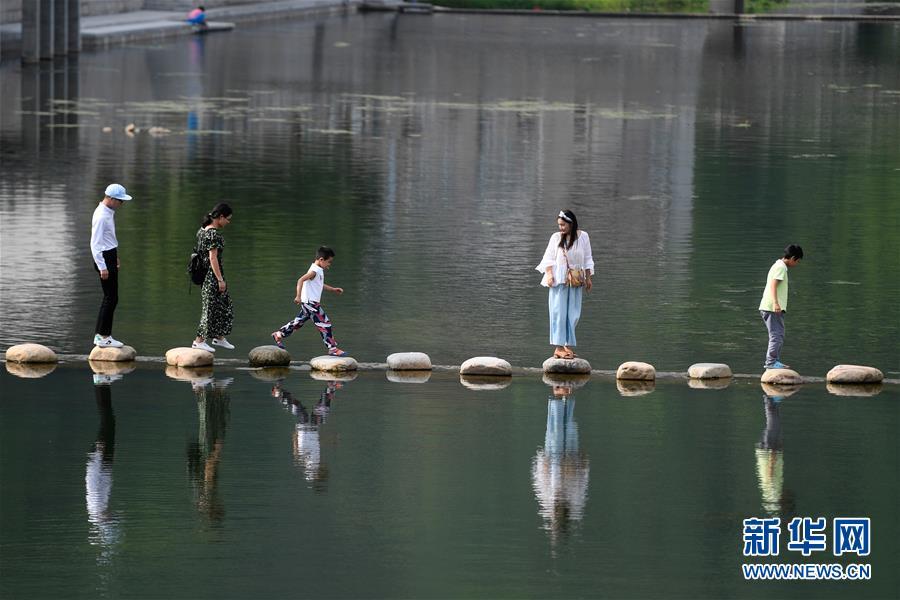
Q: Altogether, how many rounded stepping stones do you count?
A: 12